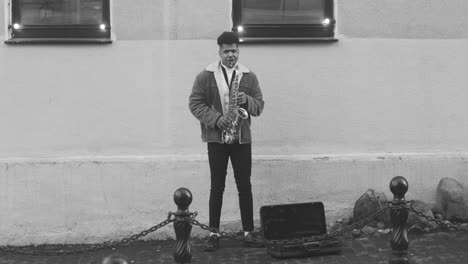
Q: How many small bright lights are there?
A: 4